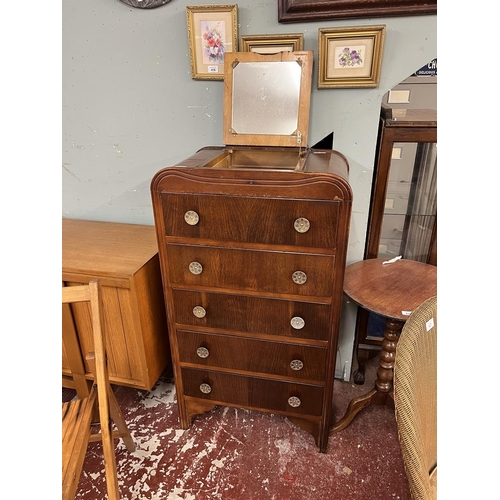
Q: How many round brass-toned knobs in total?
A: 10